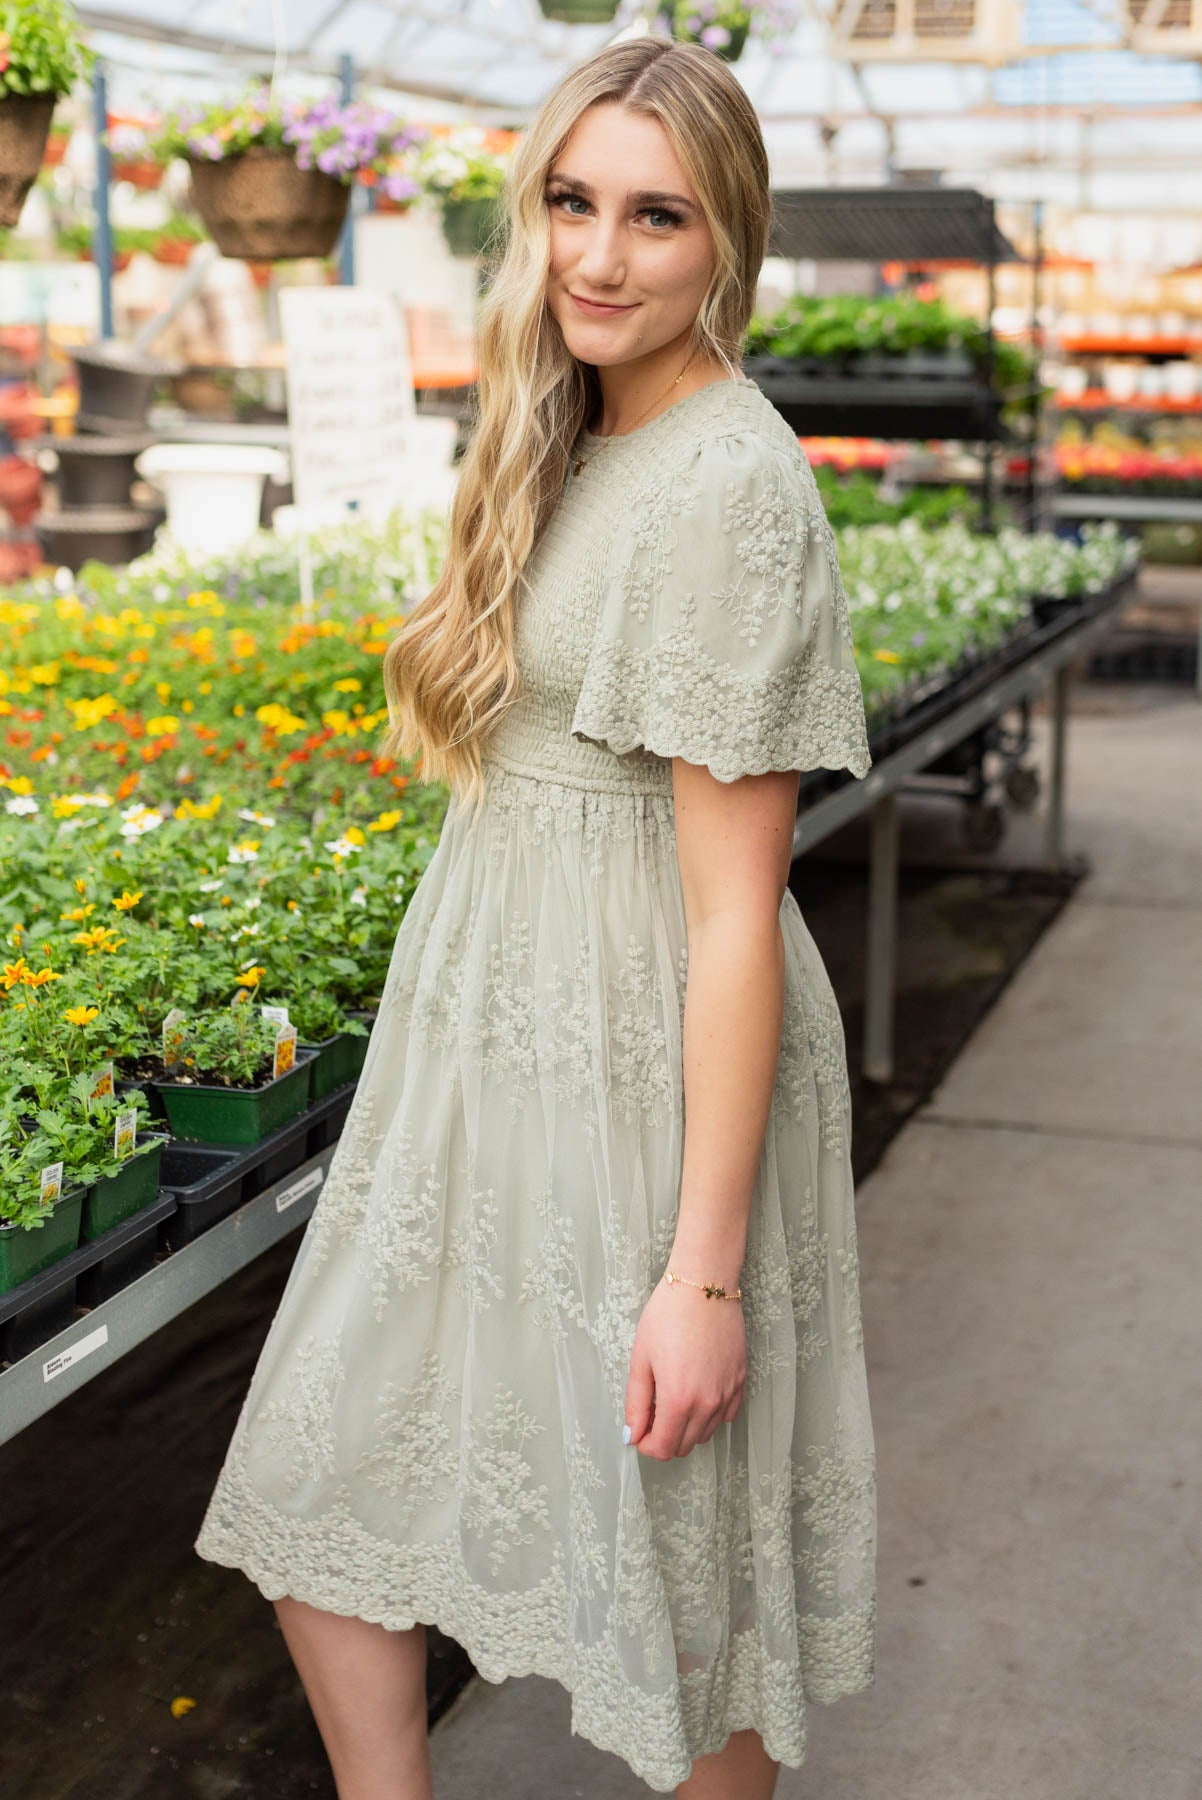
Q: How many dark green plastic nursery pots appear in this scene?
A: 4